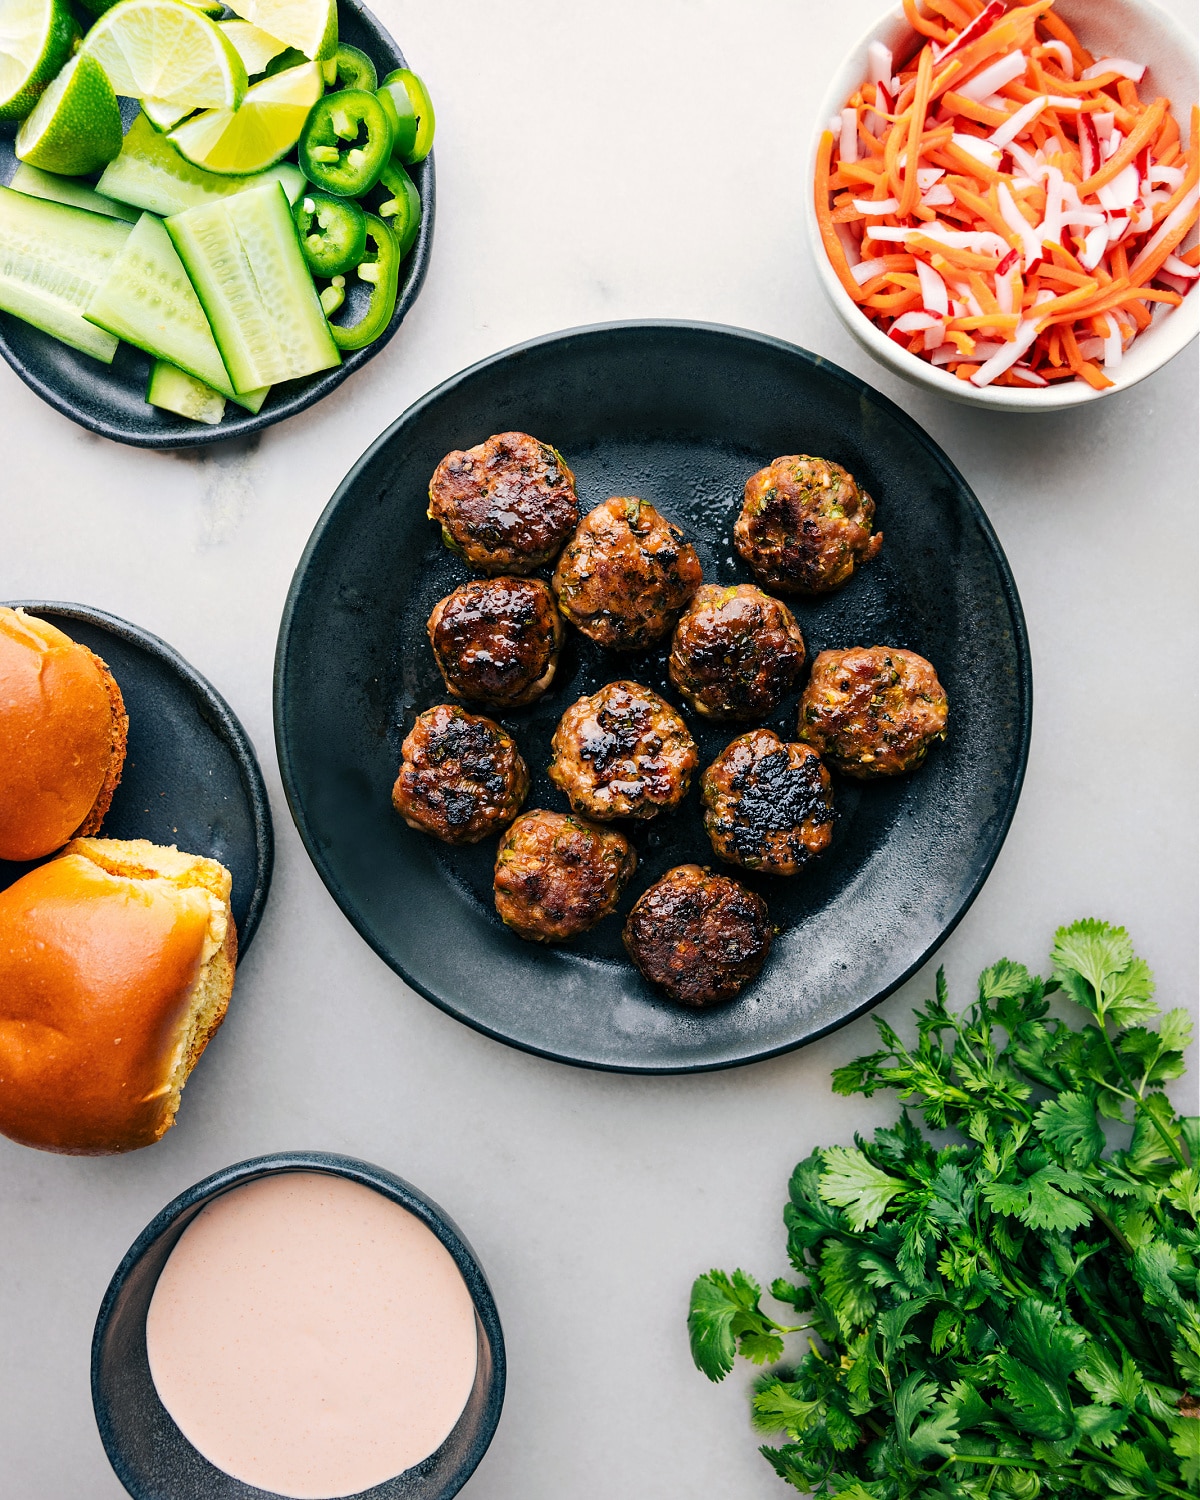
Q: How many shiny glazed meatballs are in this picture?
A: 11